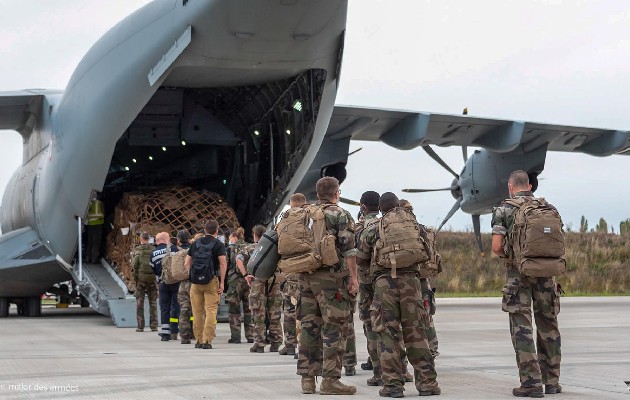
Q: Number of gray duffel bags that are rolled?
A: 1